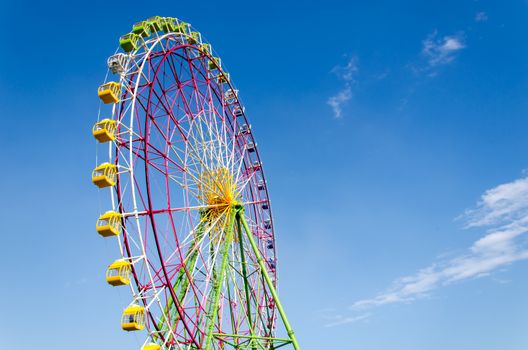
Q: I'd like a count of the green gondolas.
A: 9